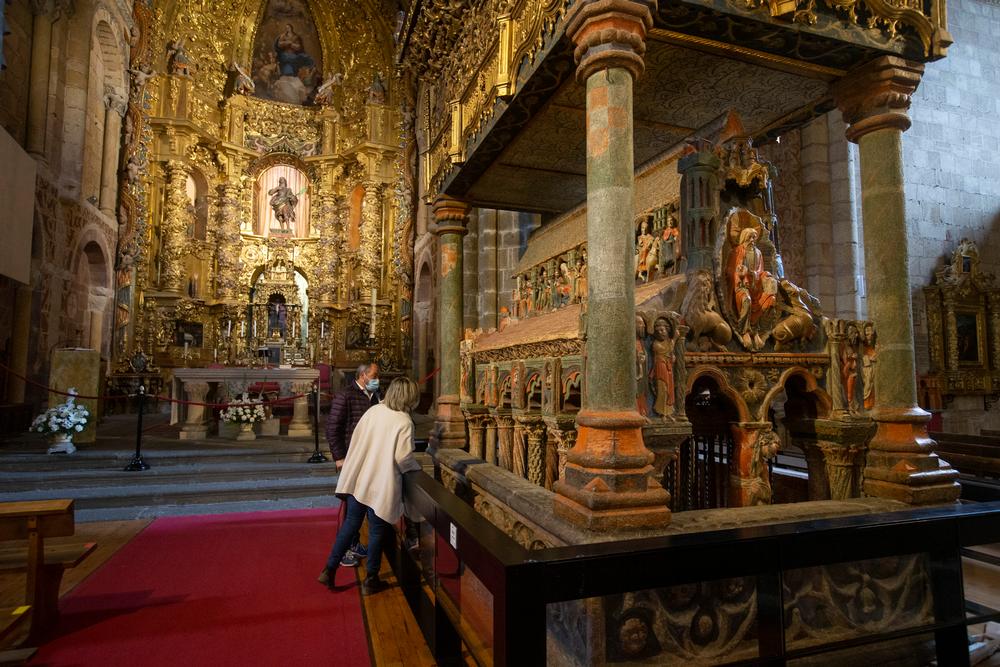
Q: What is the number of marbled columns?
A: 3